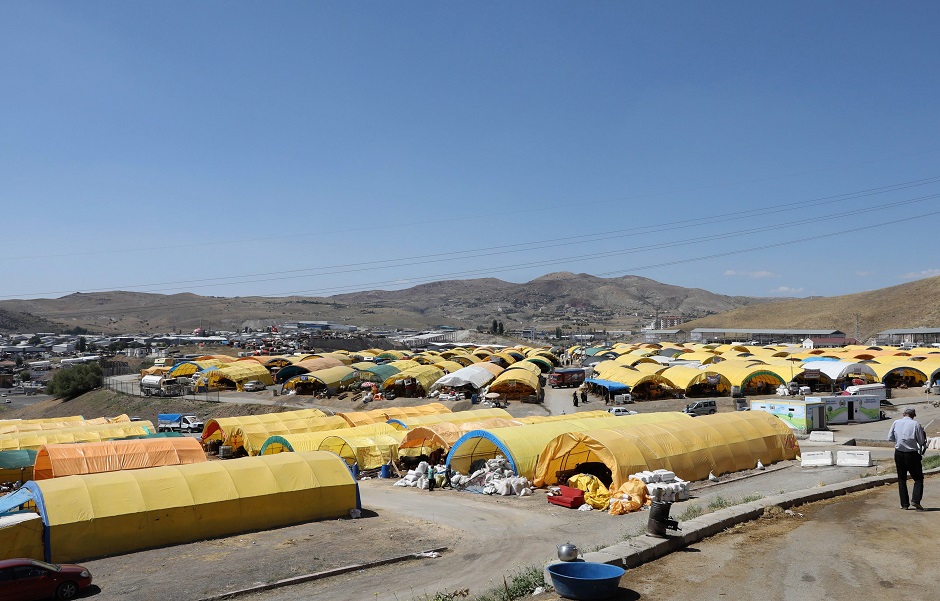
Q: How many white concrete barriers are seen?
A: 3